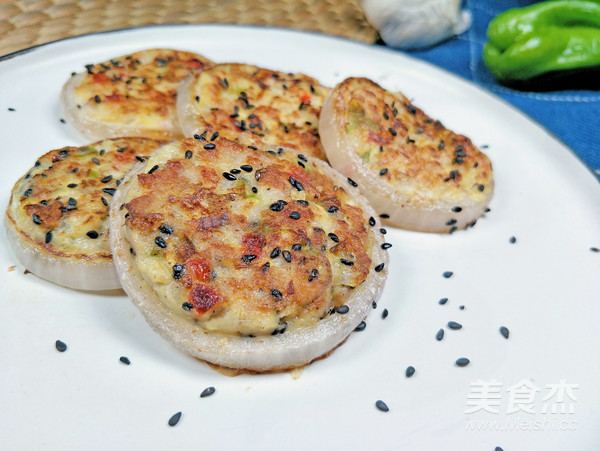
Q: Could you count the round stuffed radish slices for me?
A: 5